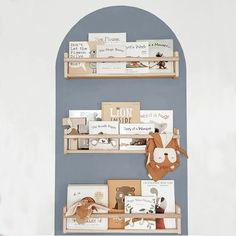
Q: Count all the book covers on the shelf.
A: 14